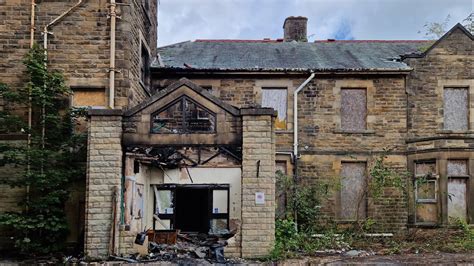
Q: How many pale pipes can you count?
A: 4